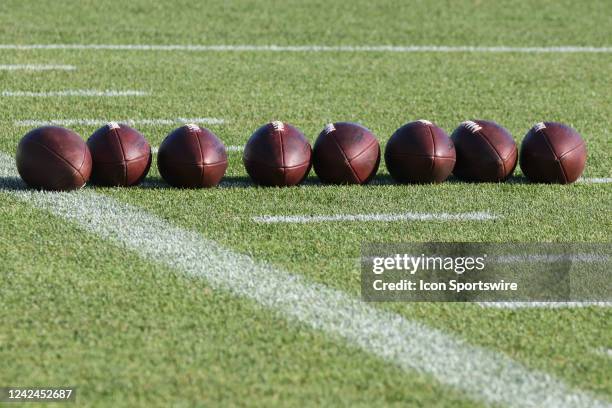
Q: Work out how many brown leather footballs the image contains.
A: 8